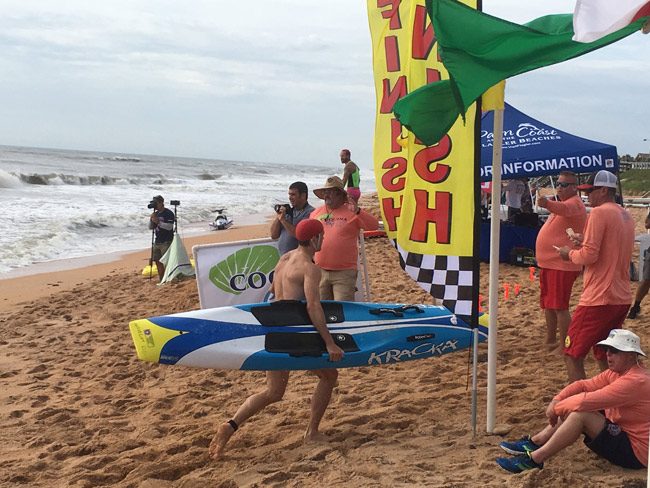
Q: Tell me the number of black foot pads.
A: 2